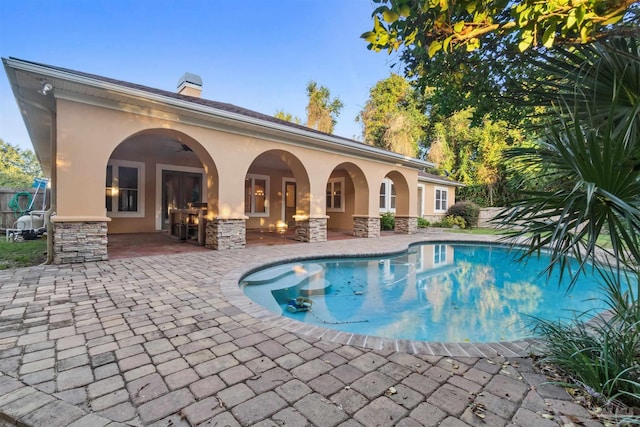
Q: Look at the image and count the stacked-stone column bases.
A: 5